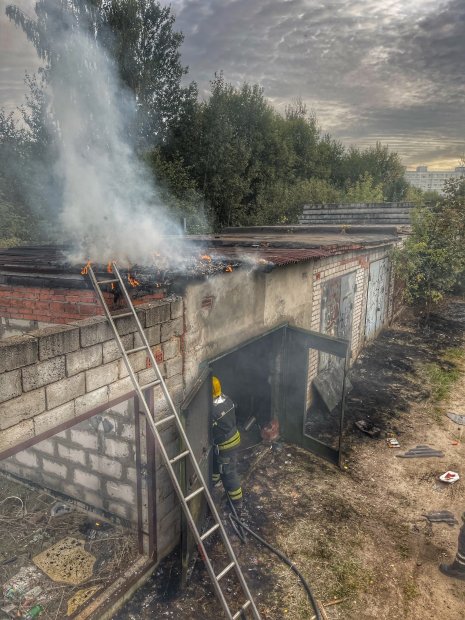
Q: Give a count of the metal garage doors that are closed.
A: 2